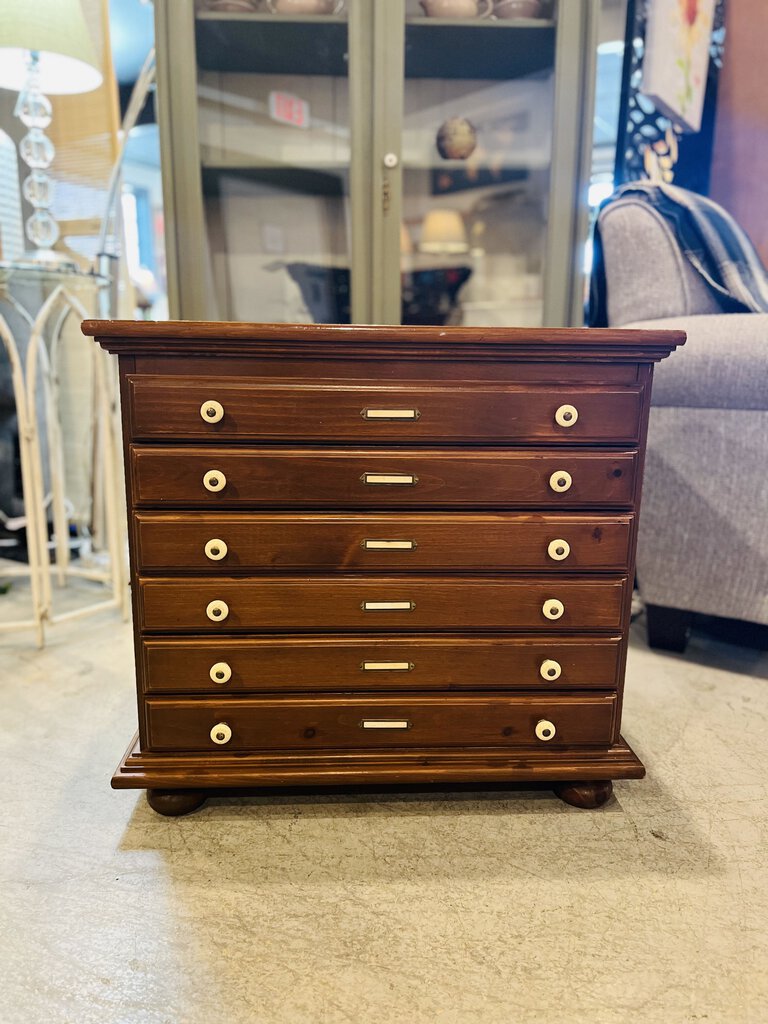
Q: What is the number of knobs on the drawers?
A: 12